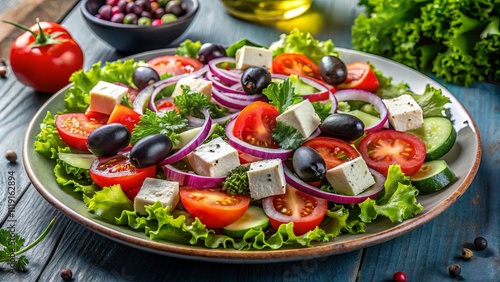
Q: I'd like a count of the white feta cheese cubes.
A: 9